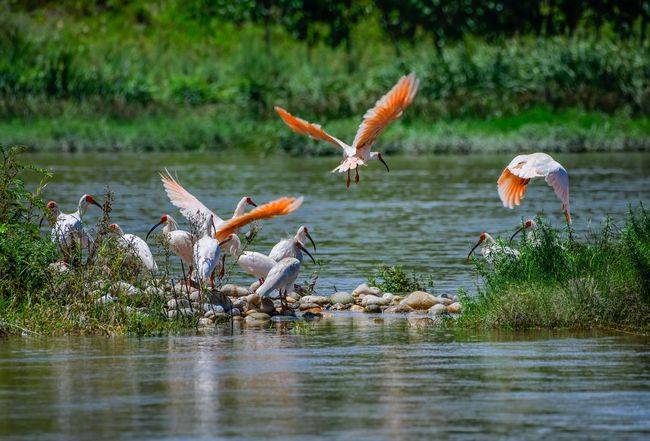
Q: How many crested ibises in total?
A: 13